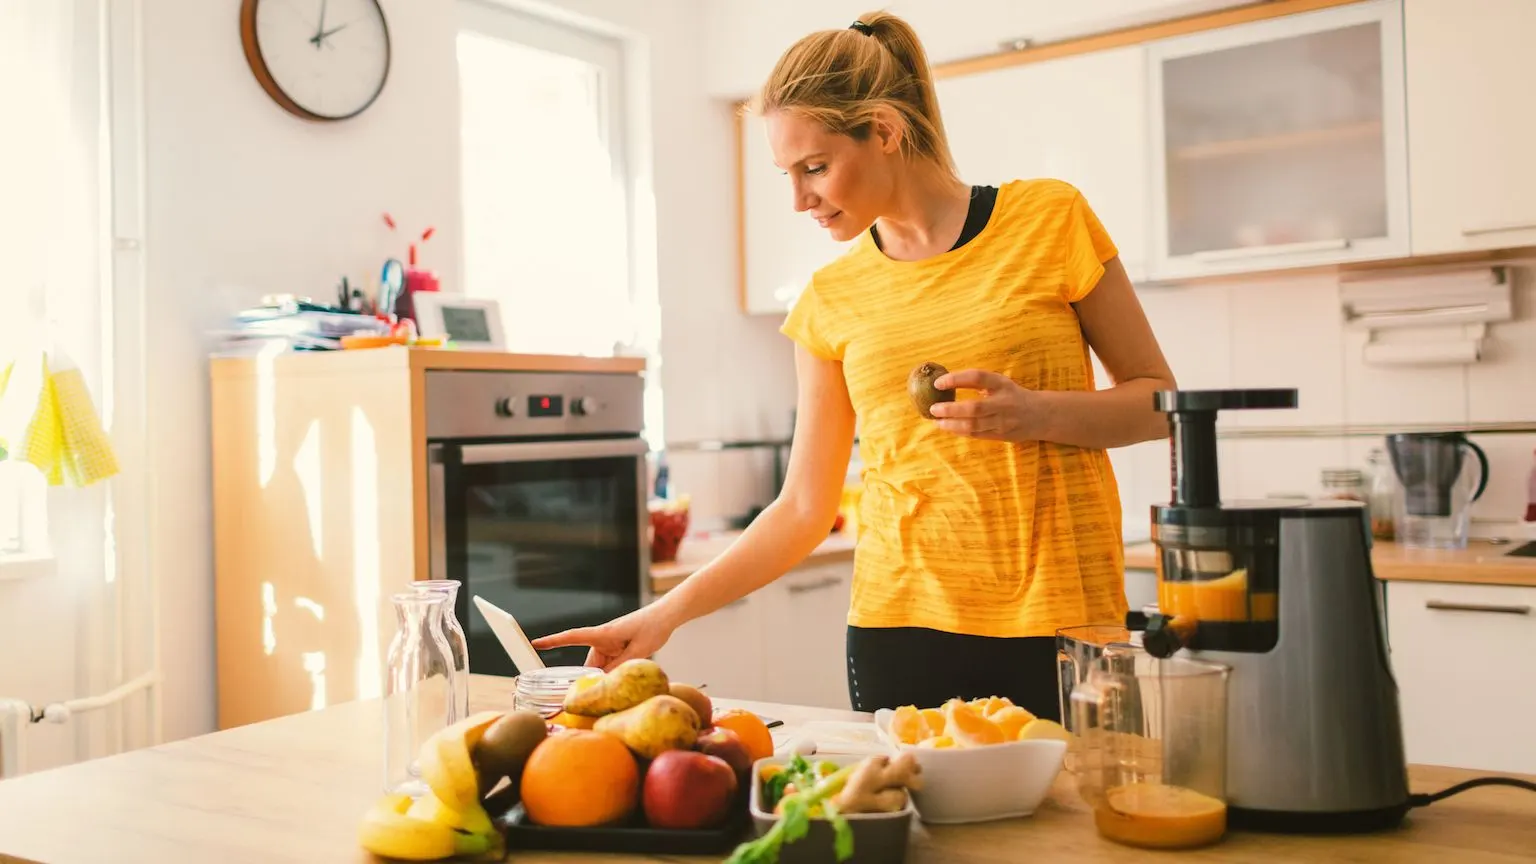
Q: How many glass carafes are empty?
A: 2